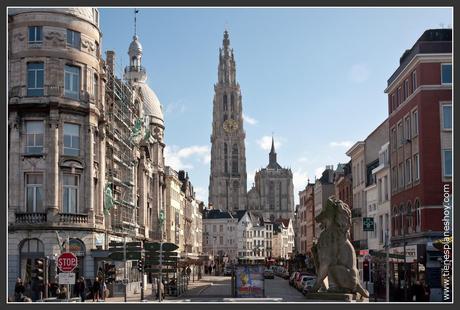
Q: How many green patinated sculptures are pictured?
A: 4